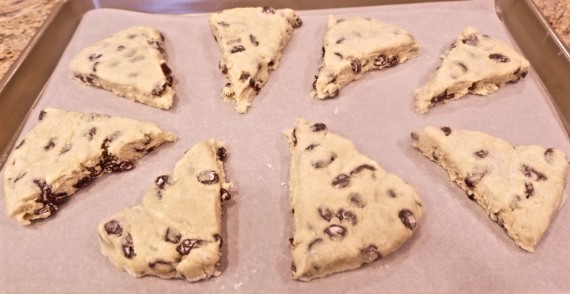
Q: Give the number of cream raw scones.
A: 8